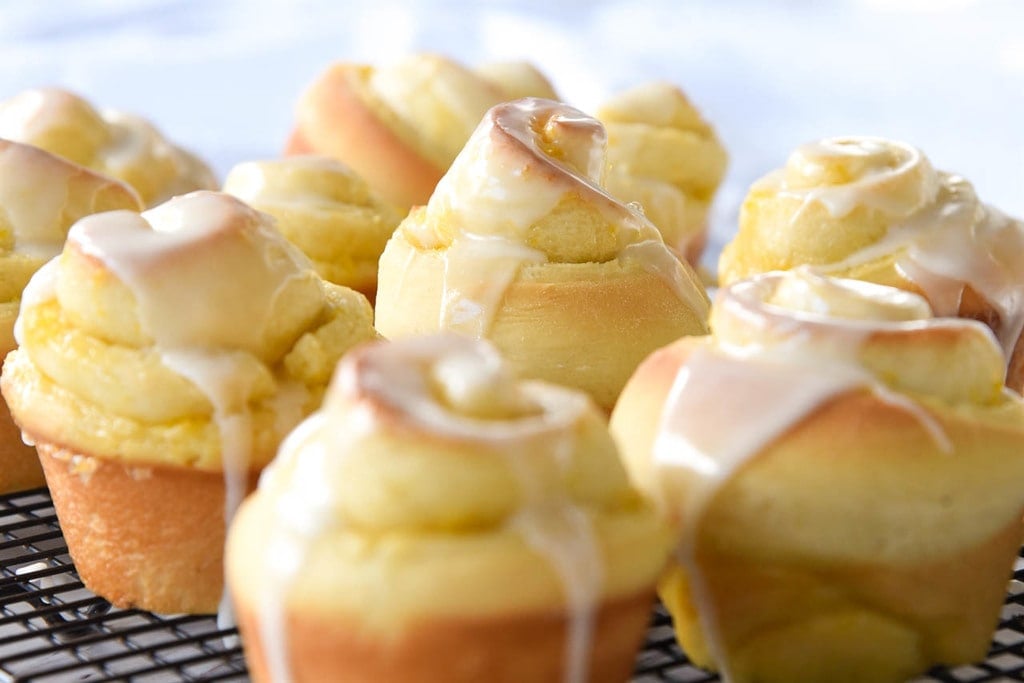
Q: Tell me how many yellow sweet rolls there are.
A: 10